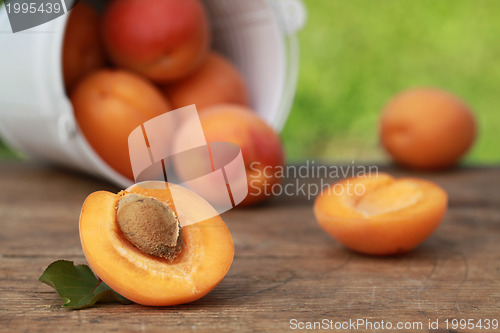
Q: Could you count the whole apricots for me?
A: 6